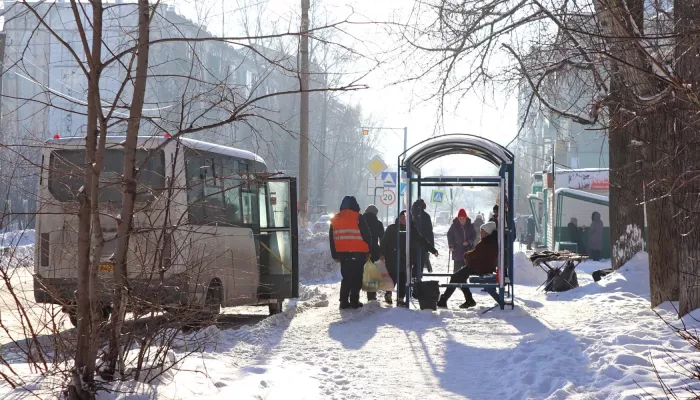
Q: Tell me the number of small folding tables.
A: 1